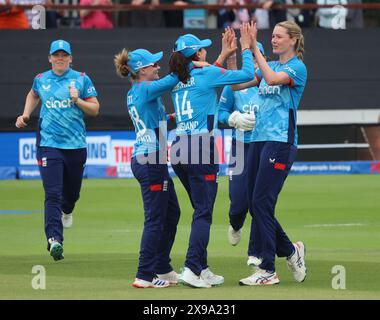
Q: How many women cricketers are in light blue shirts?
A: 5